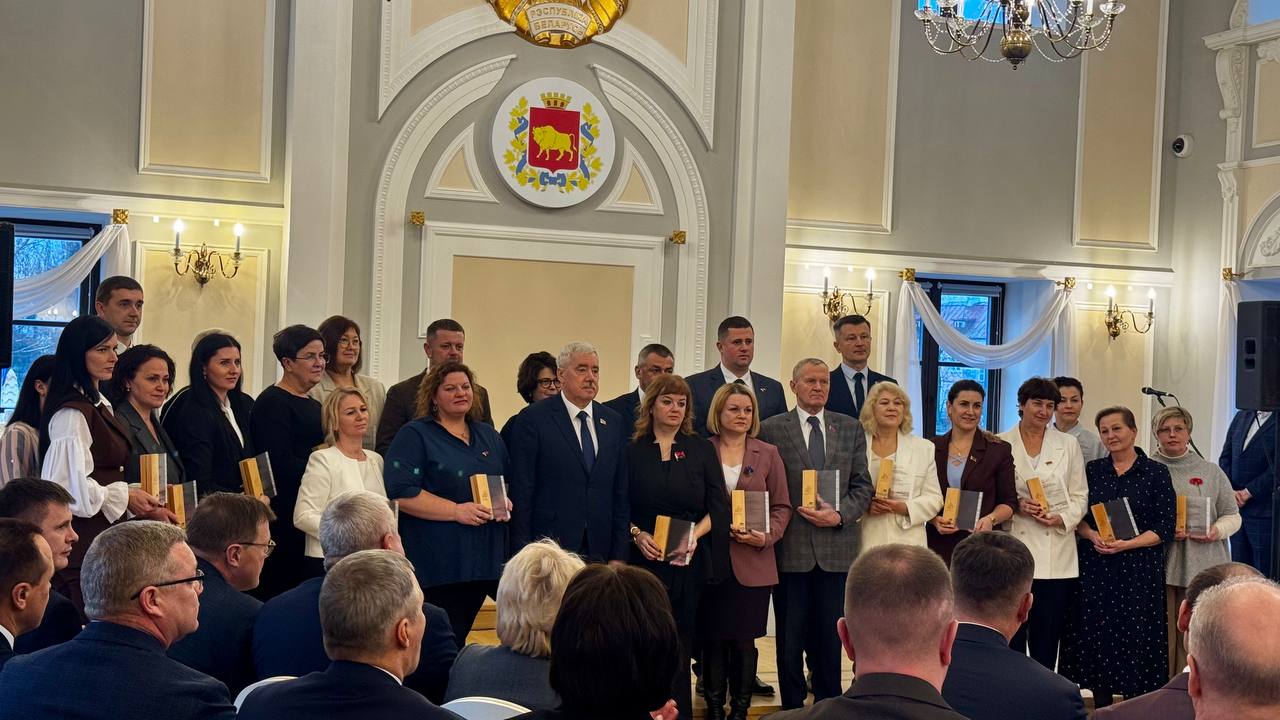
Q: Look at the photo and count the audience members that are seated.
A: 12